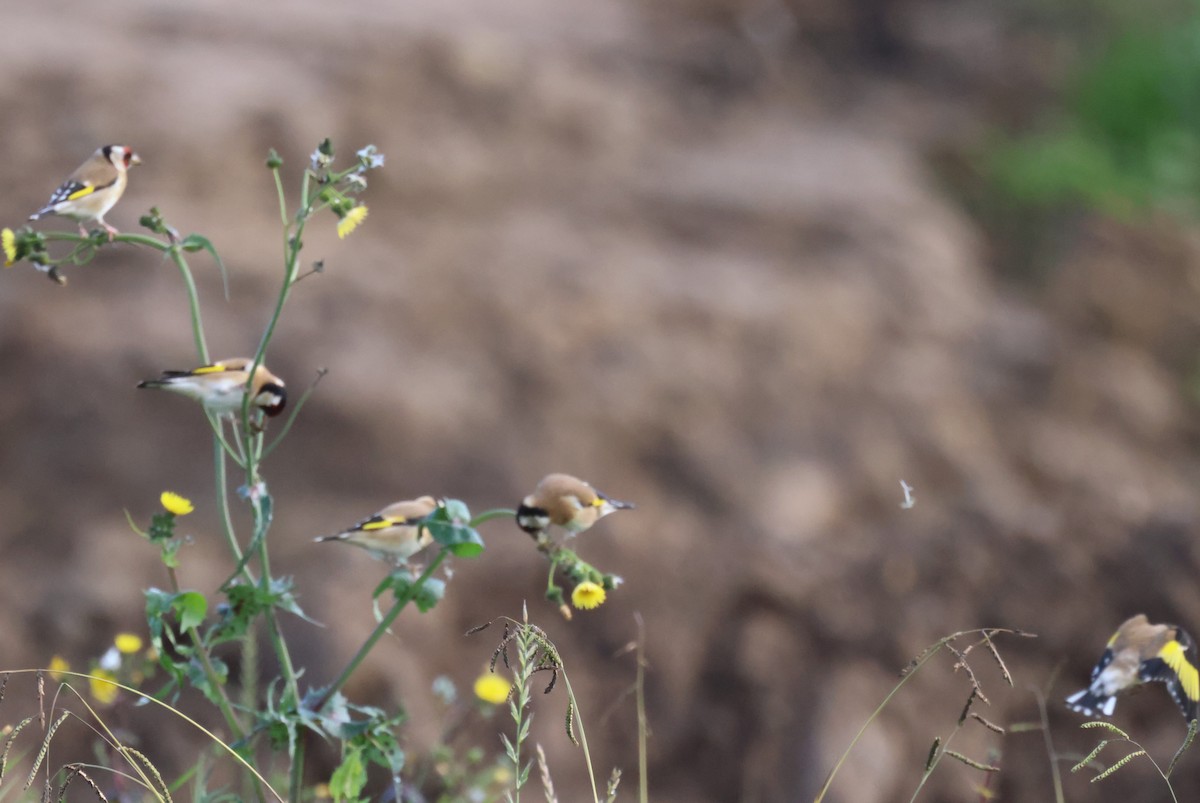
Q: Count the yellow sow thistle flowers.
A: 8